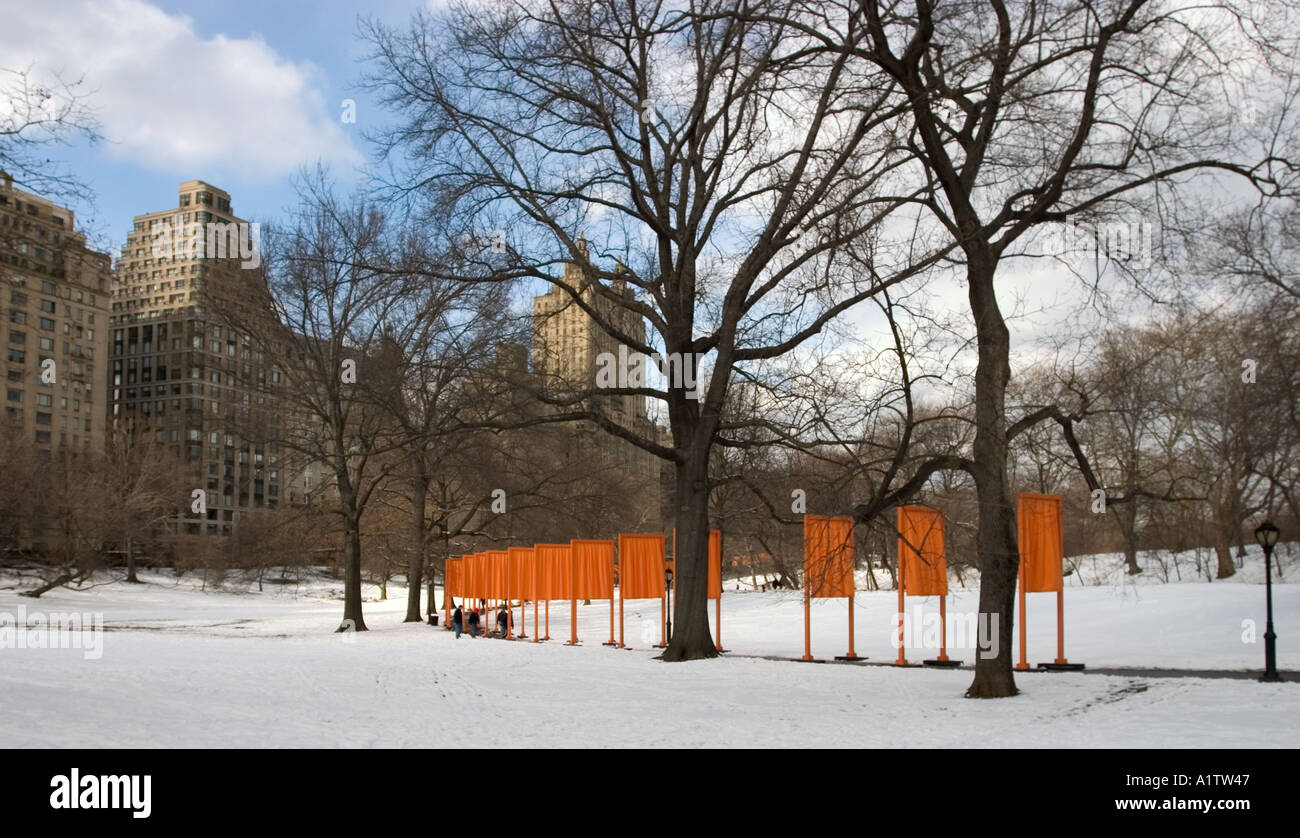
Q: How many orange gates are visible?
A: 12